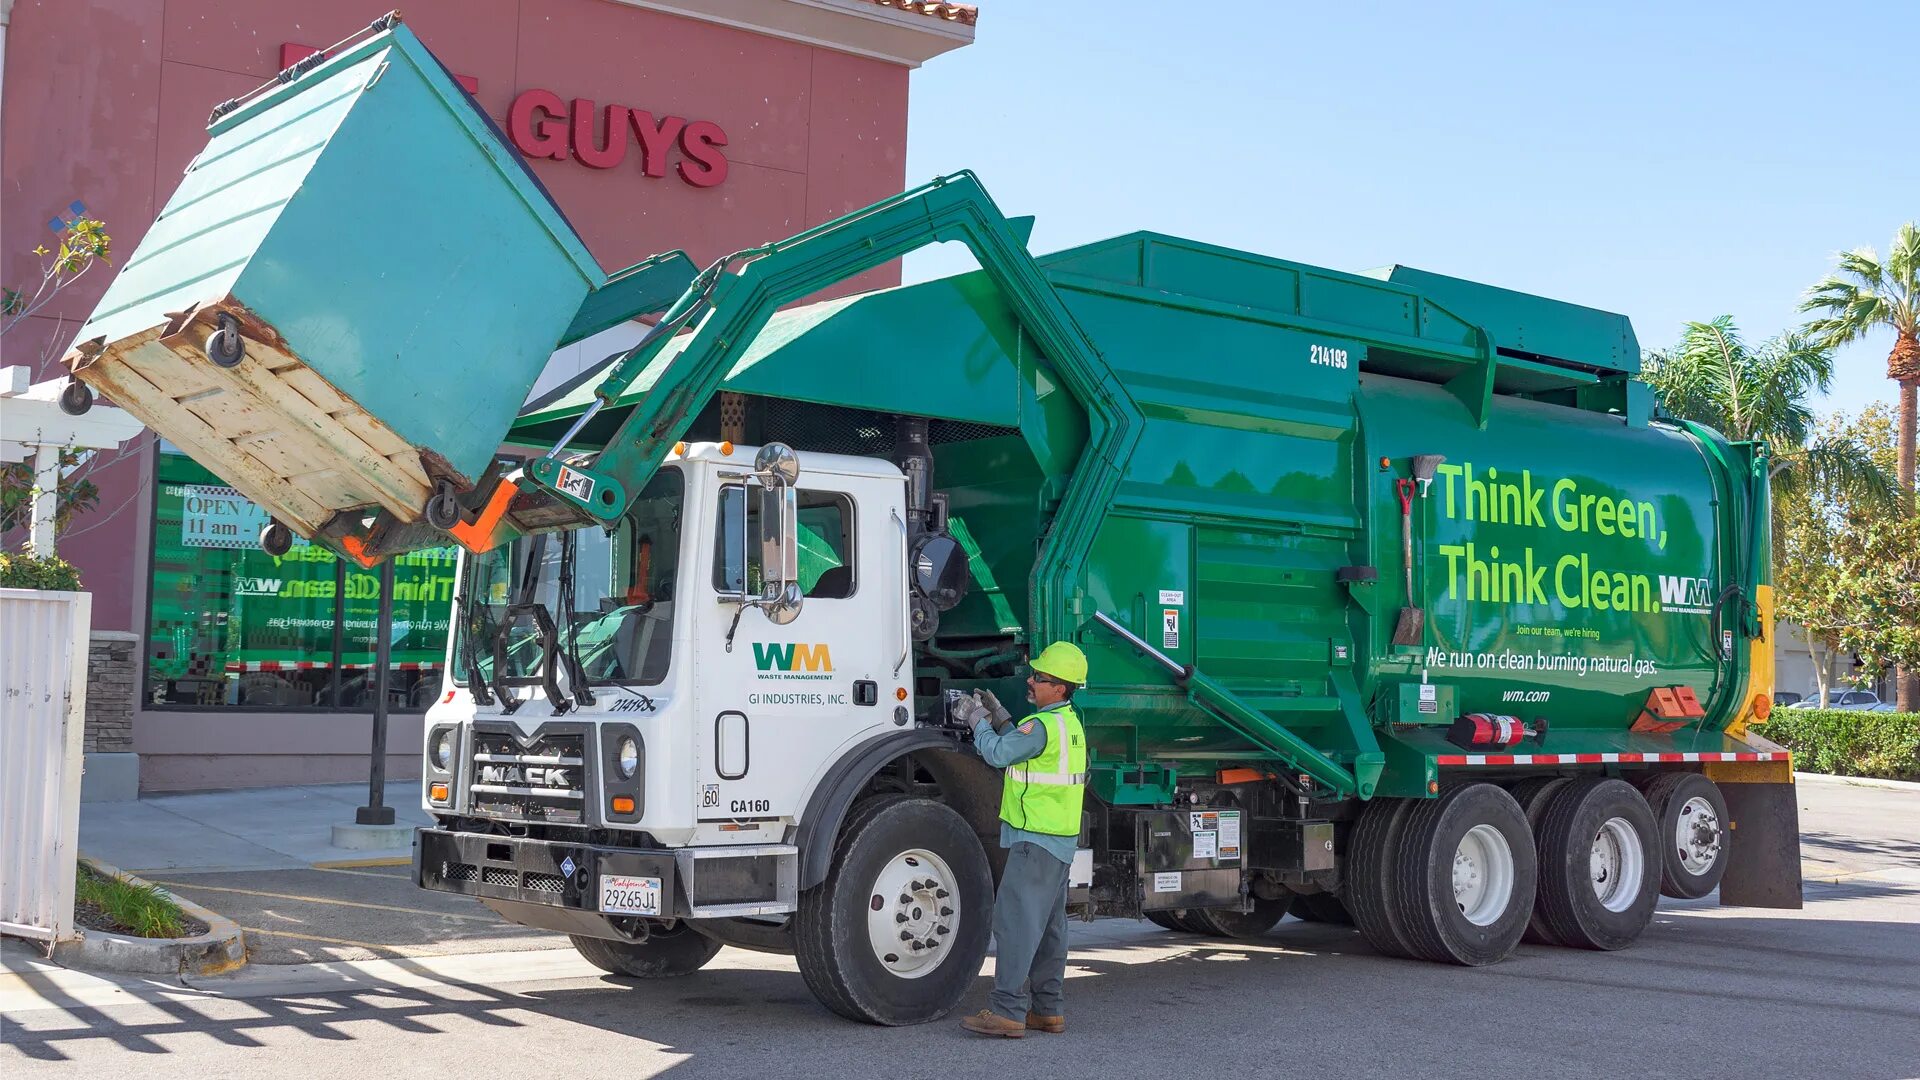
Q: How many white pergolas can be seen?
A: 1